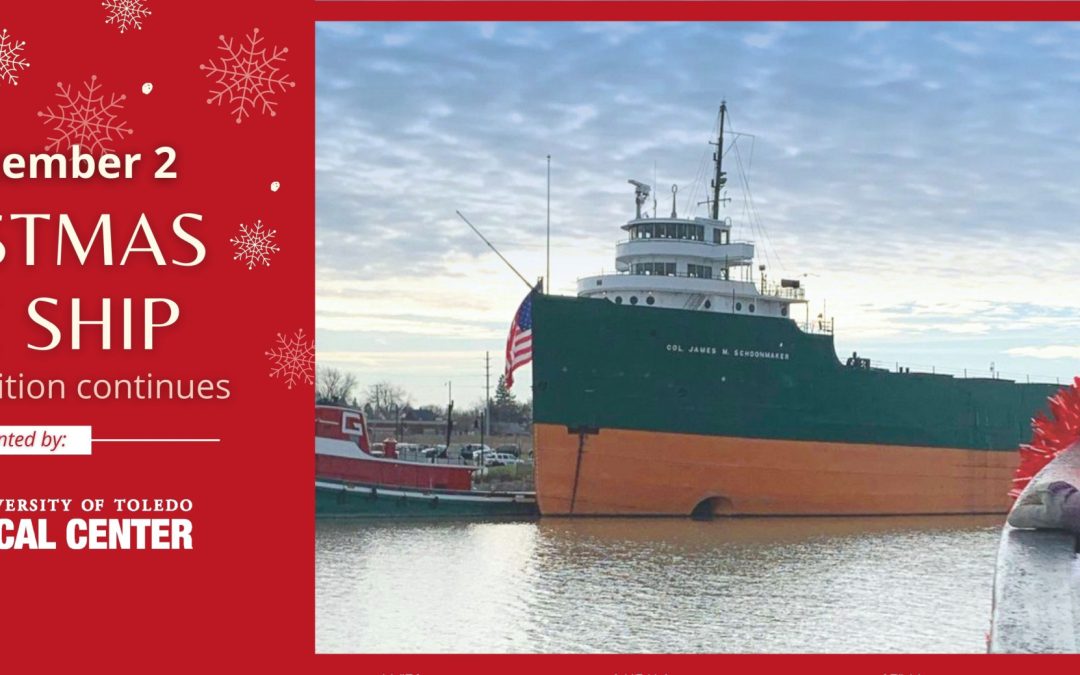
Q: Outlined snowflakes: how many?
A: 6